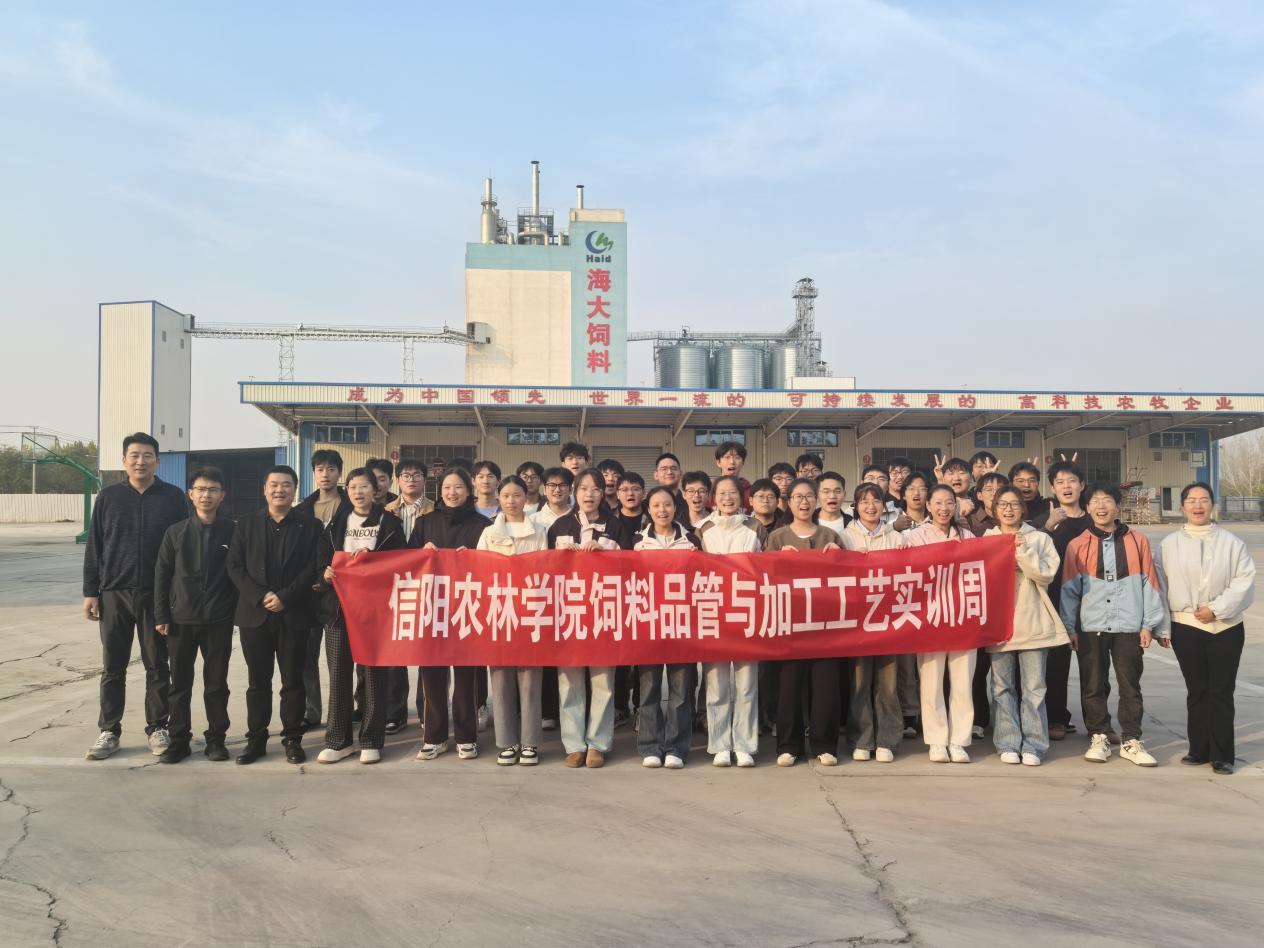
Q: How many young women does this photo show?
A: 11